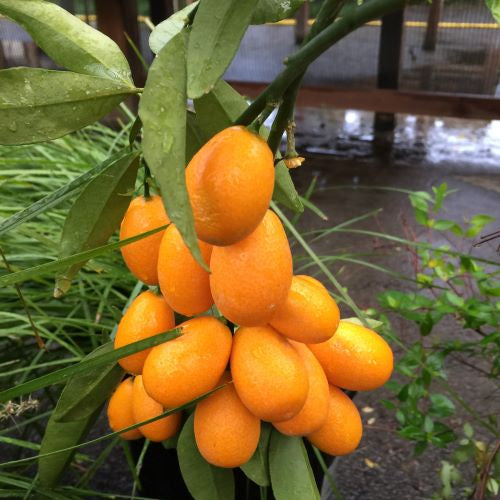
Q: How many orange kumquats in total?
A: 14